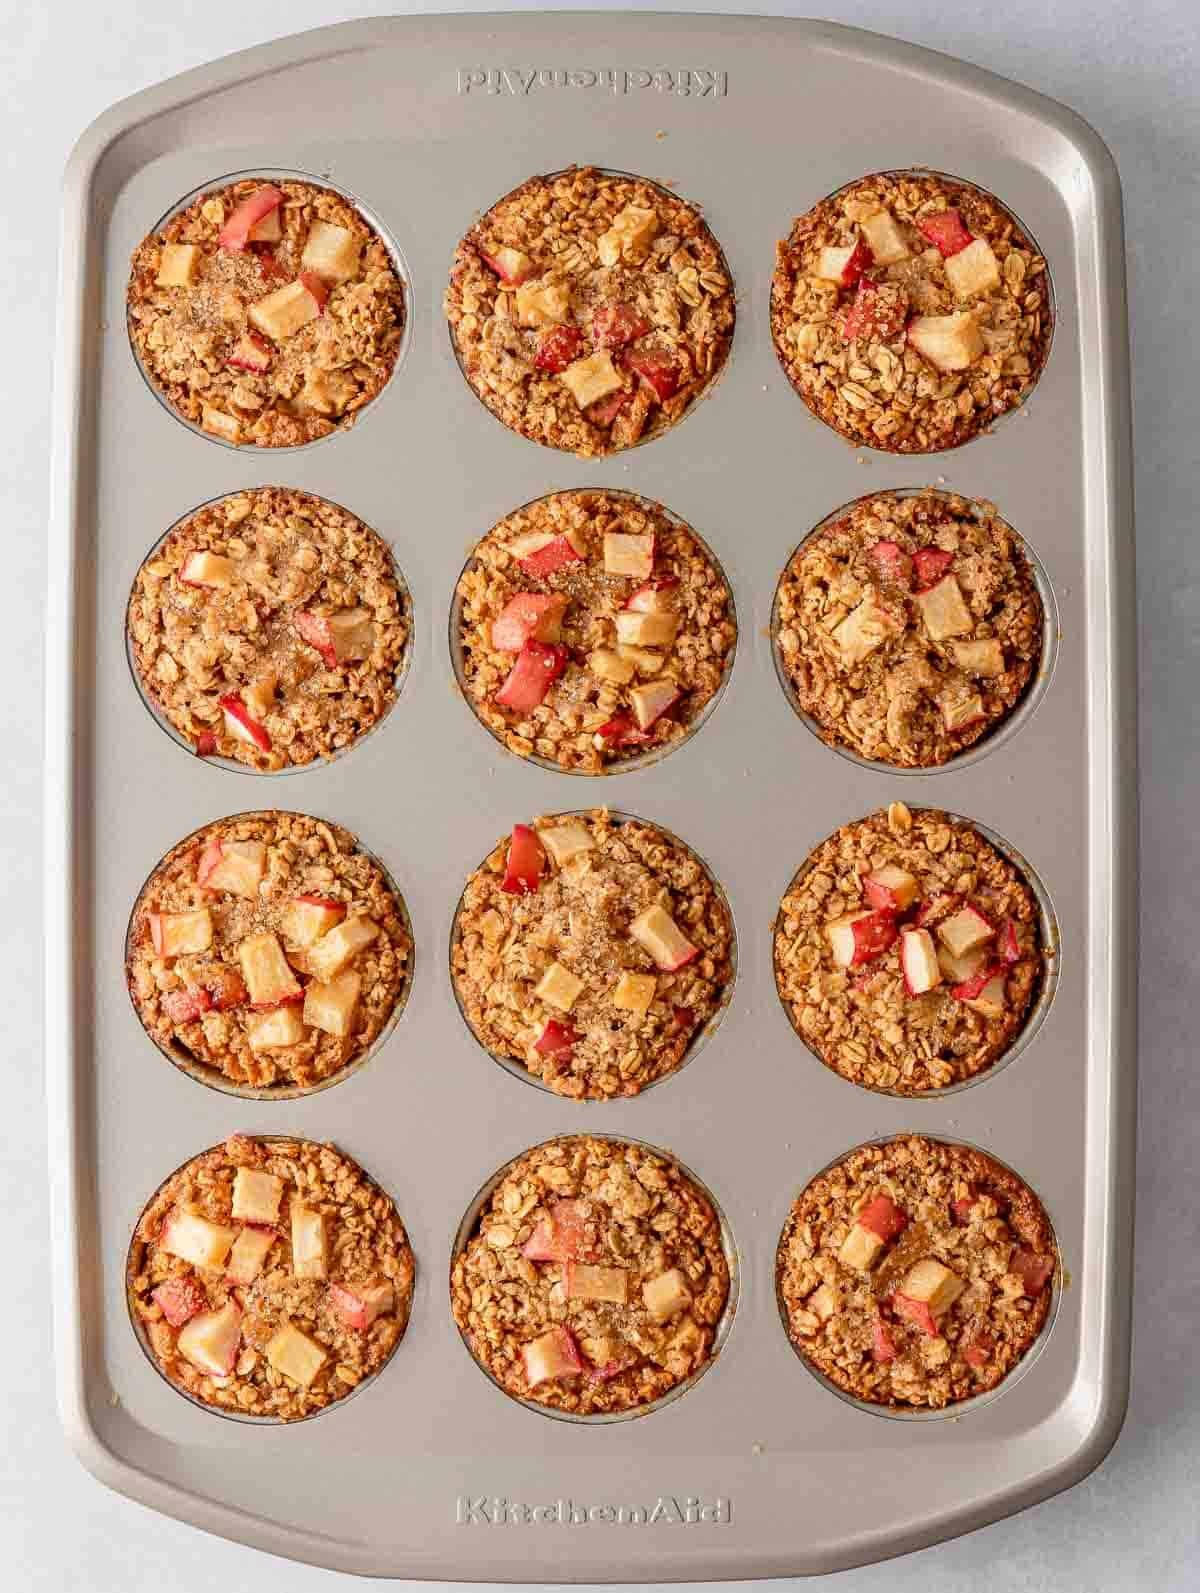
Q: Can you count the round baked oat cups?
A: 12